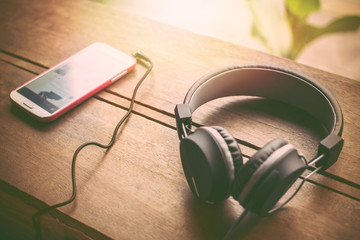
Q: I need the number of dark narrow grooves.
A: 2